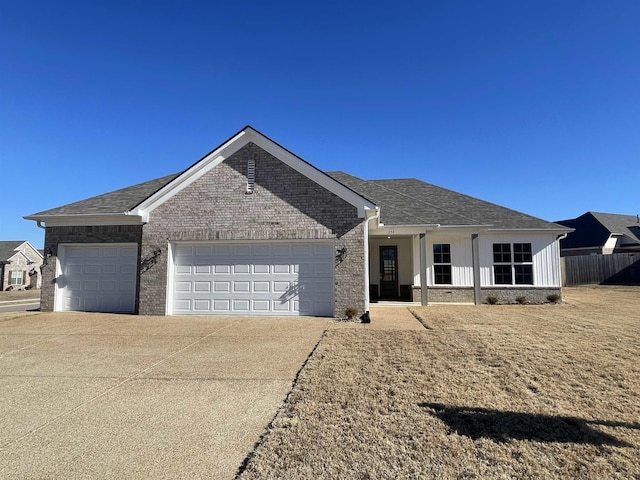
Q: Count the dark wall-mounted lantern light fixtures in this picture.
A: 3